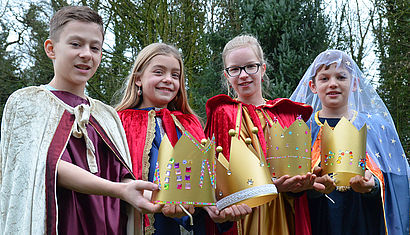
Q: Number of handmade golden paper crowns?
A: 4